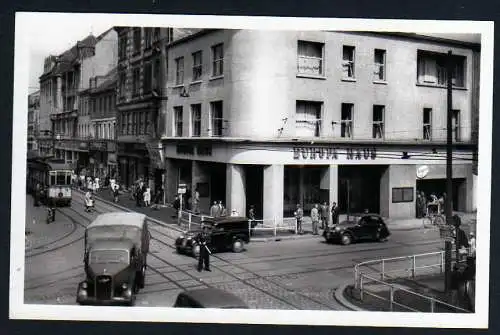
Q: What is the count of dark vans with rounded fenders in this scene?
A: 1